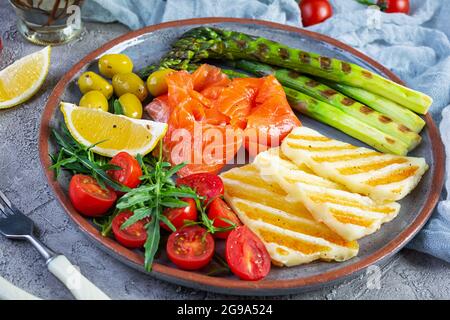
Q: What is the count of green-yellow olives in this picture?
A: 6